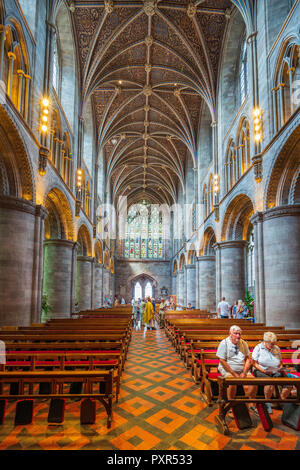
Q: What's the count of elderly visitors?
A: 2